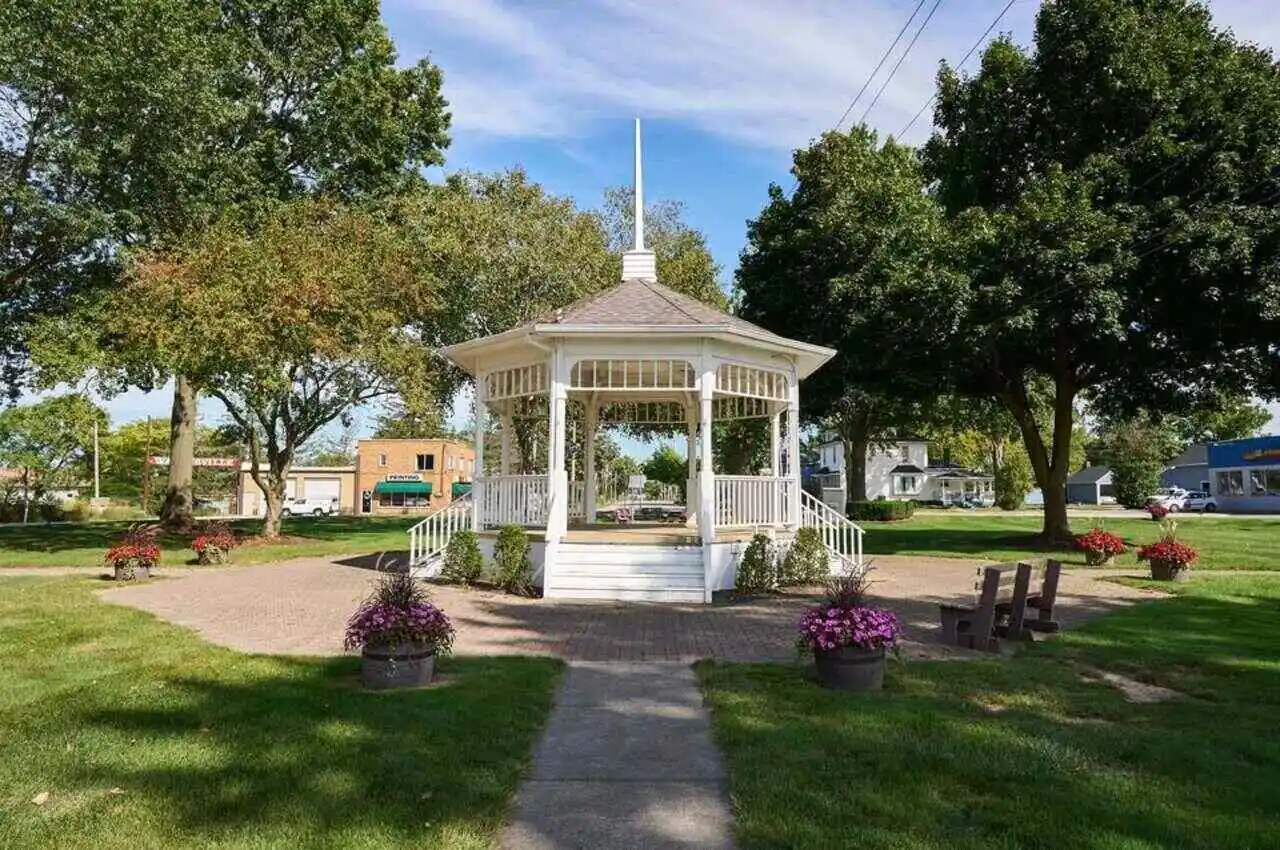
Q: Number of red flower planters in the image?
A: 5